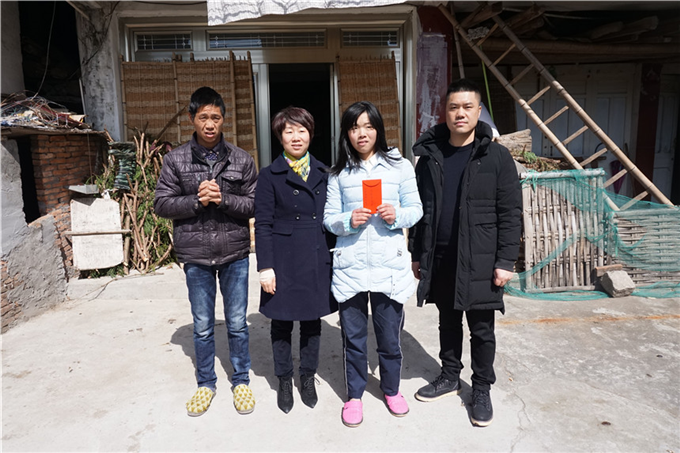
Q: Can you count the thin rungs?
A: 9